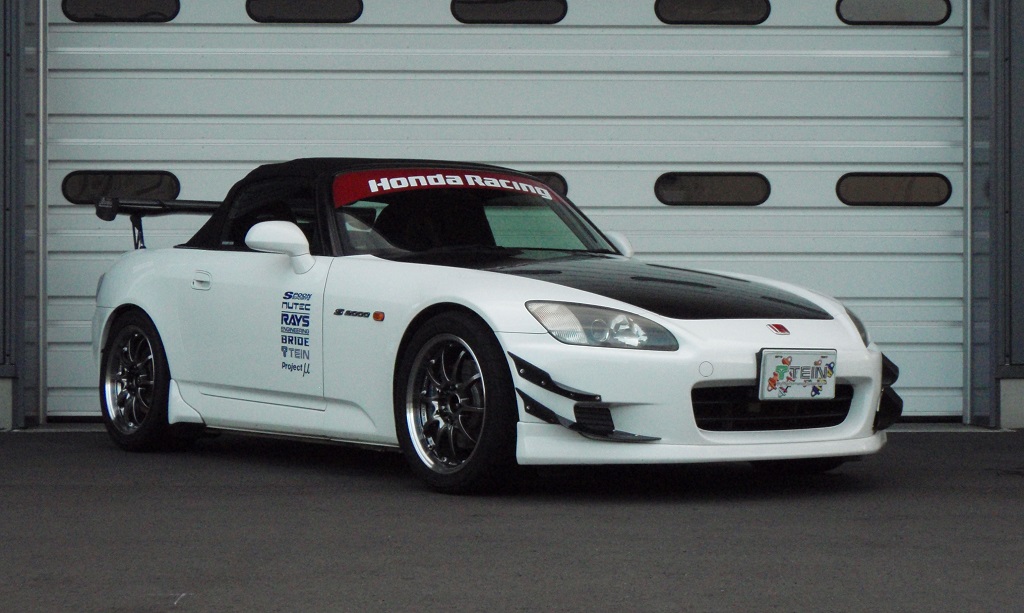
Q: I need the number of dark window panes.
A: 9